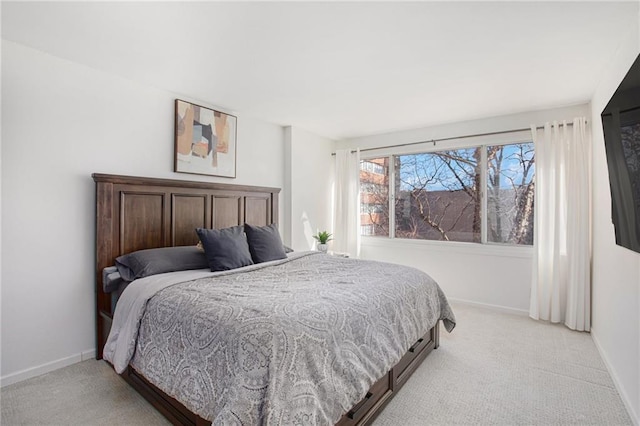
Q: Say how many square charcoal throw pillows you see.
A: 2